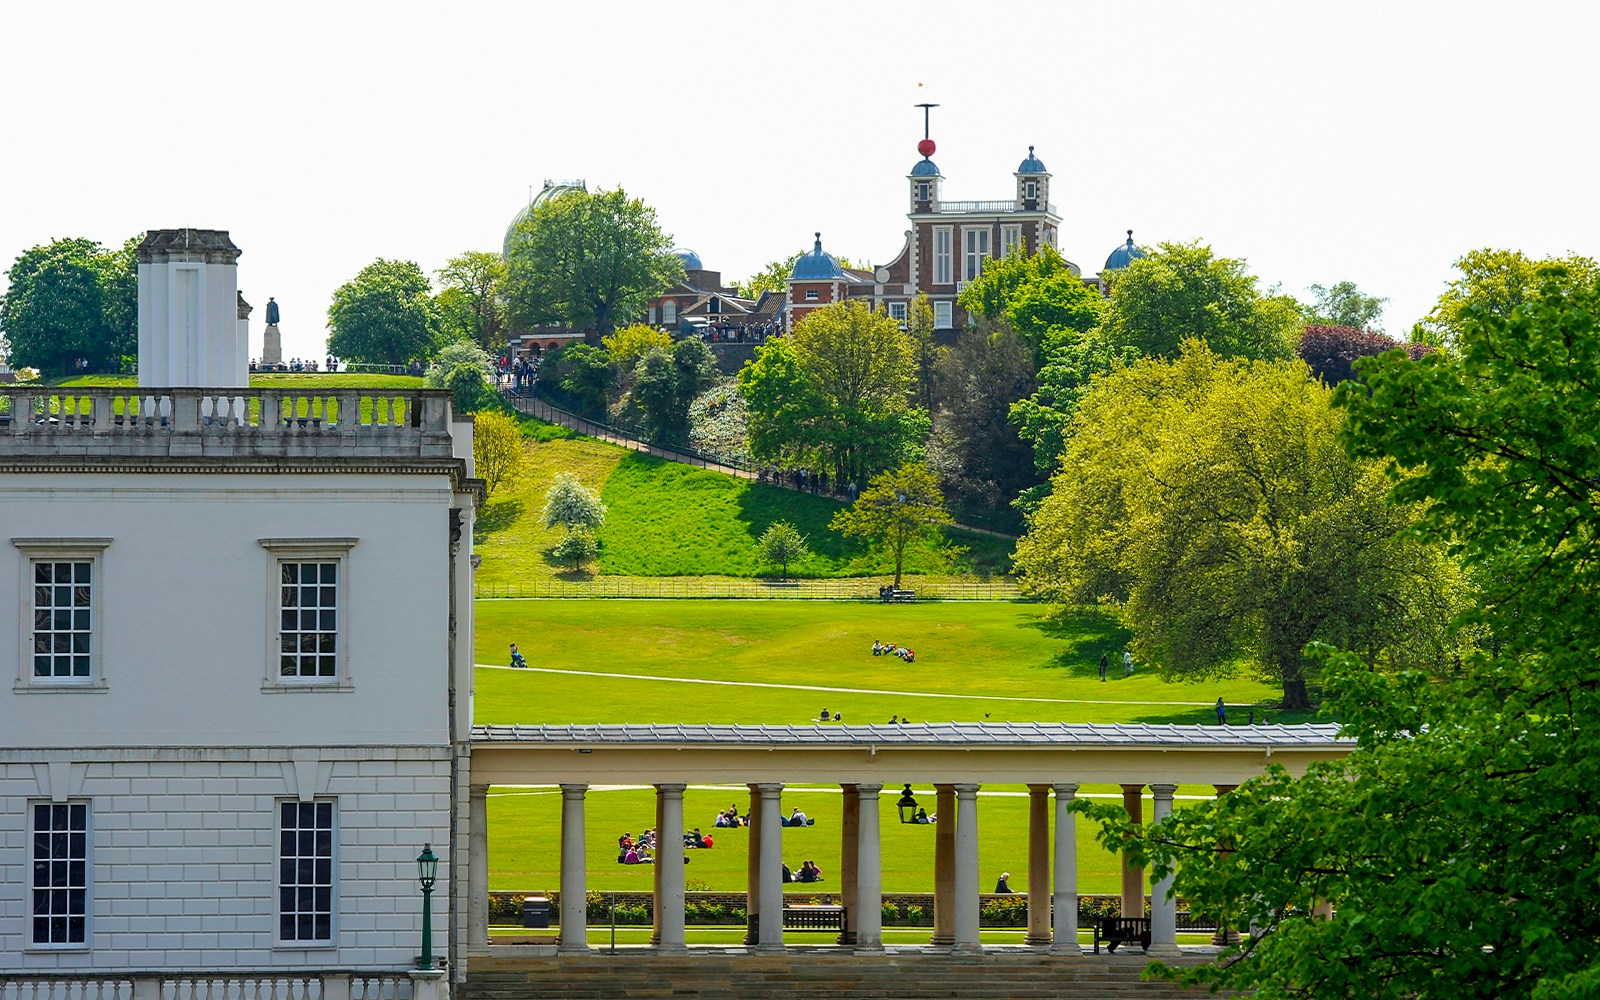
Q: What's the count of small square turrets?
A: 2